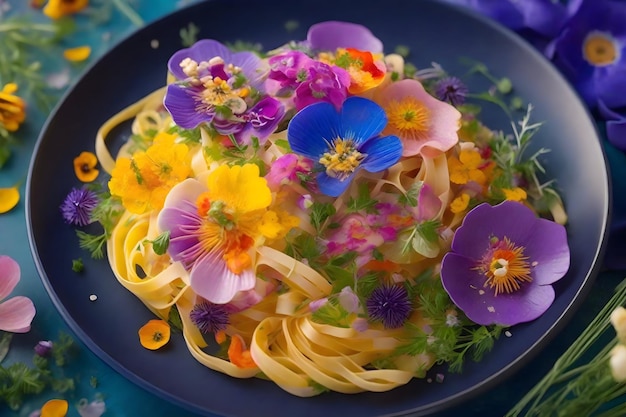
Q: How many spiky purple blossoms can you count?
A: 4